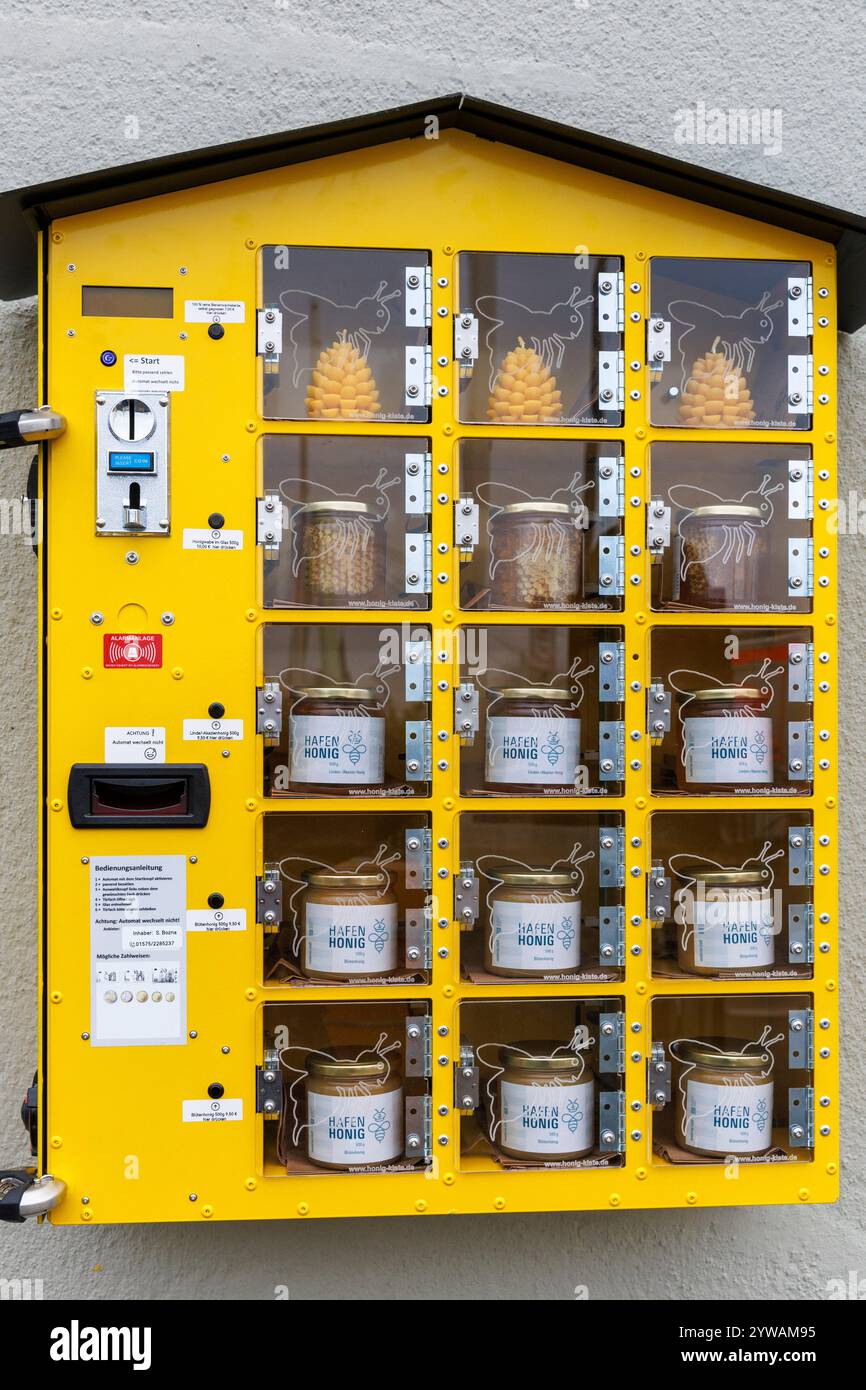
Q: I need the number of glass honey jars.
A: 12